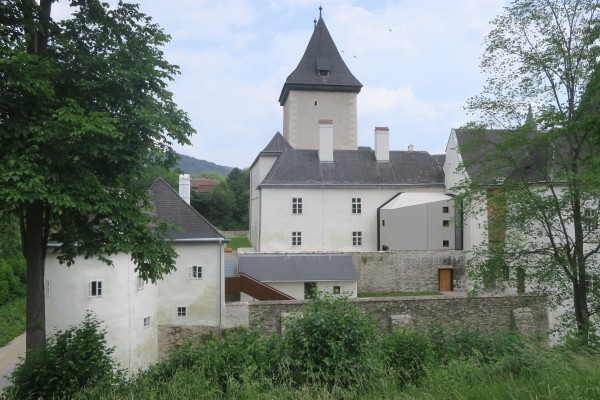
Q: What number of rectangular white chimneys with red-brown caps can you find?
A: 2